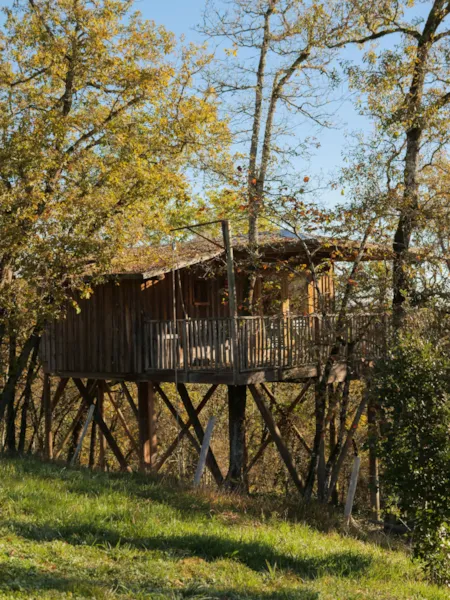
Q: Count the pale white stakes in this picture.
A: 3